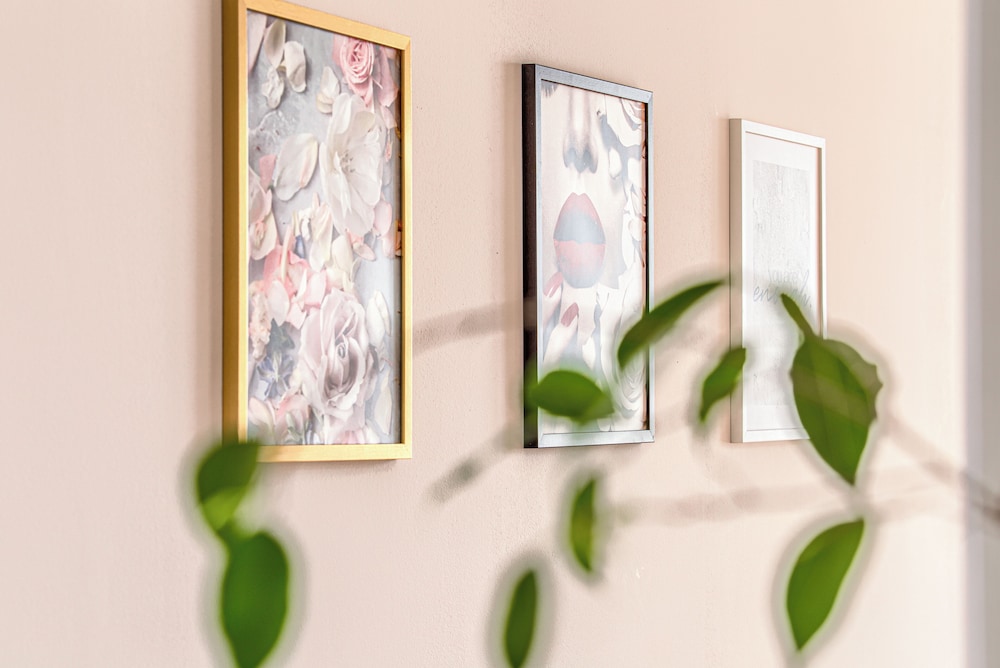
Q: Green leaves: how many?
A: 9